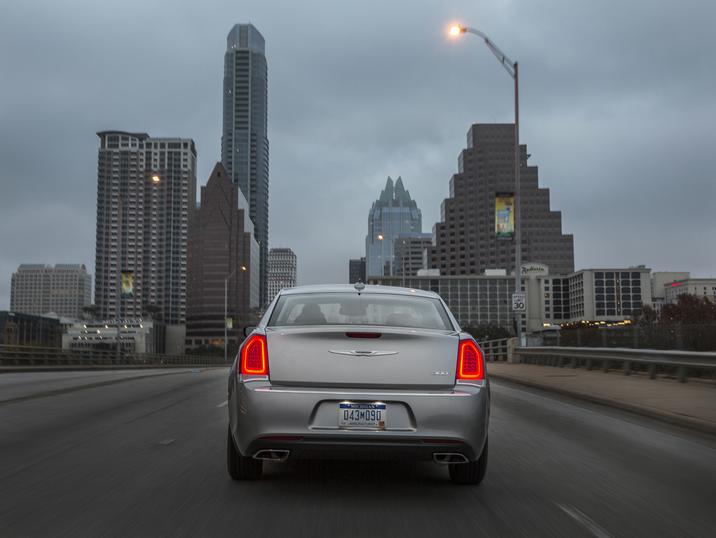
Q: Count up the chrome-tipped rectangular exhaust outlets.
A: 2